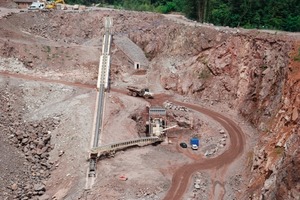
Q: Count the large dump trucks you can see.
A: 1